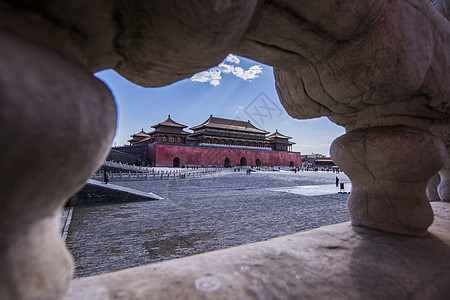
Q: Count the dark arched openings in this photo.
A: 5